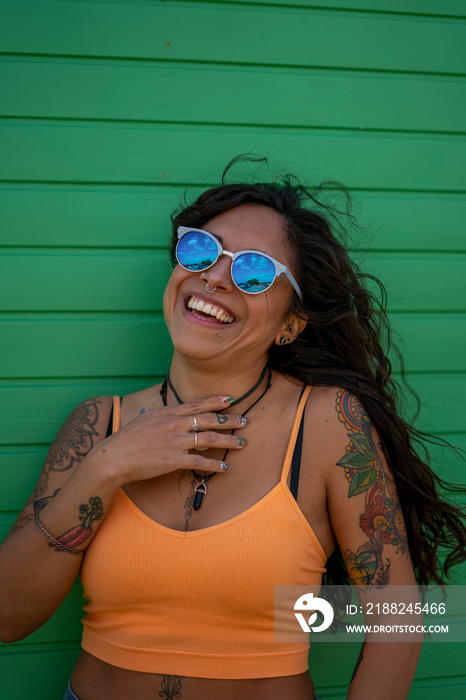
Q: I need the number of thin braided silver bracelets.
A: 1